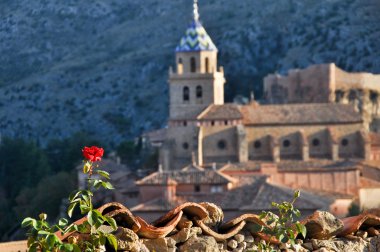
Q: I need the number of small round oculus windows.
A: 6